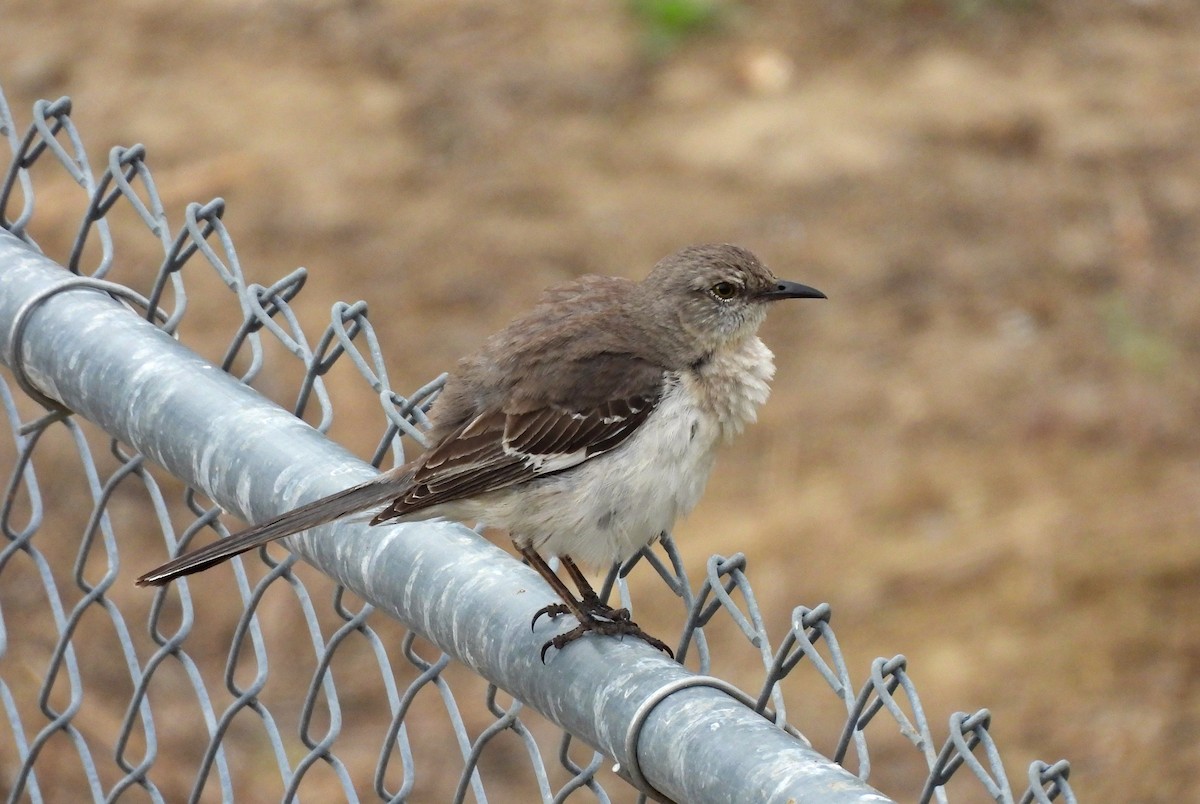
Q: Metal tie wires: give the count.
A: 2